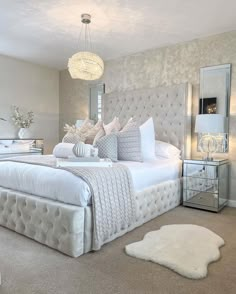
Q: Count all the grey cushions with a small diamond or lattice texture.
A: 2